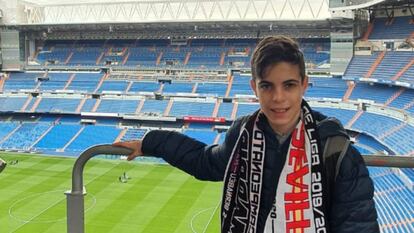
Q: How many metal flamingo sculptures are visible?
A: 0